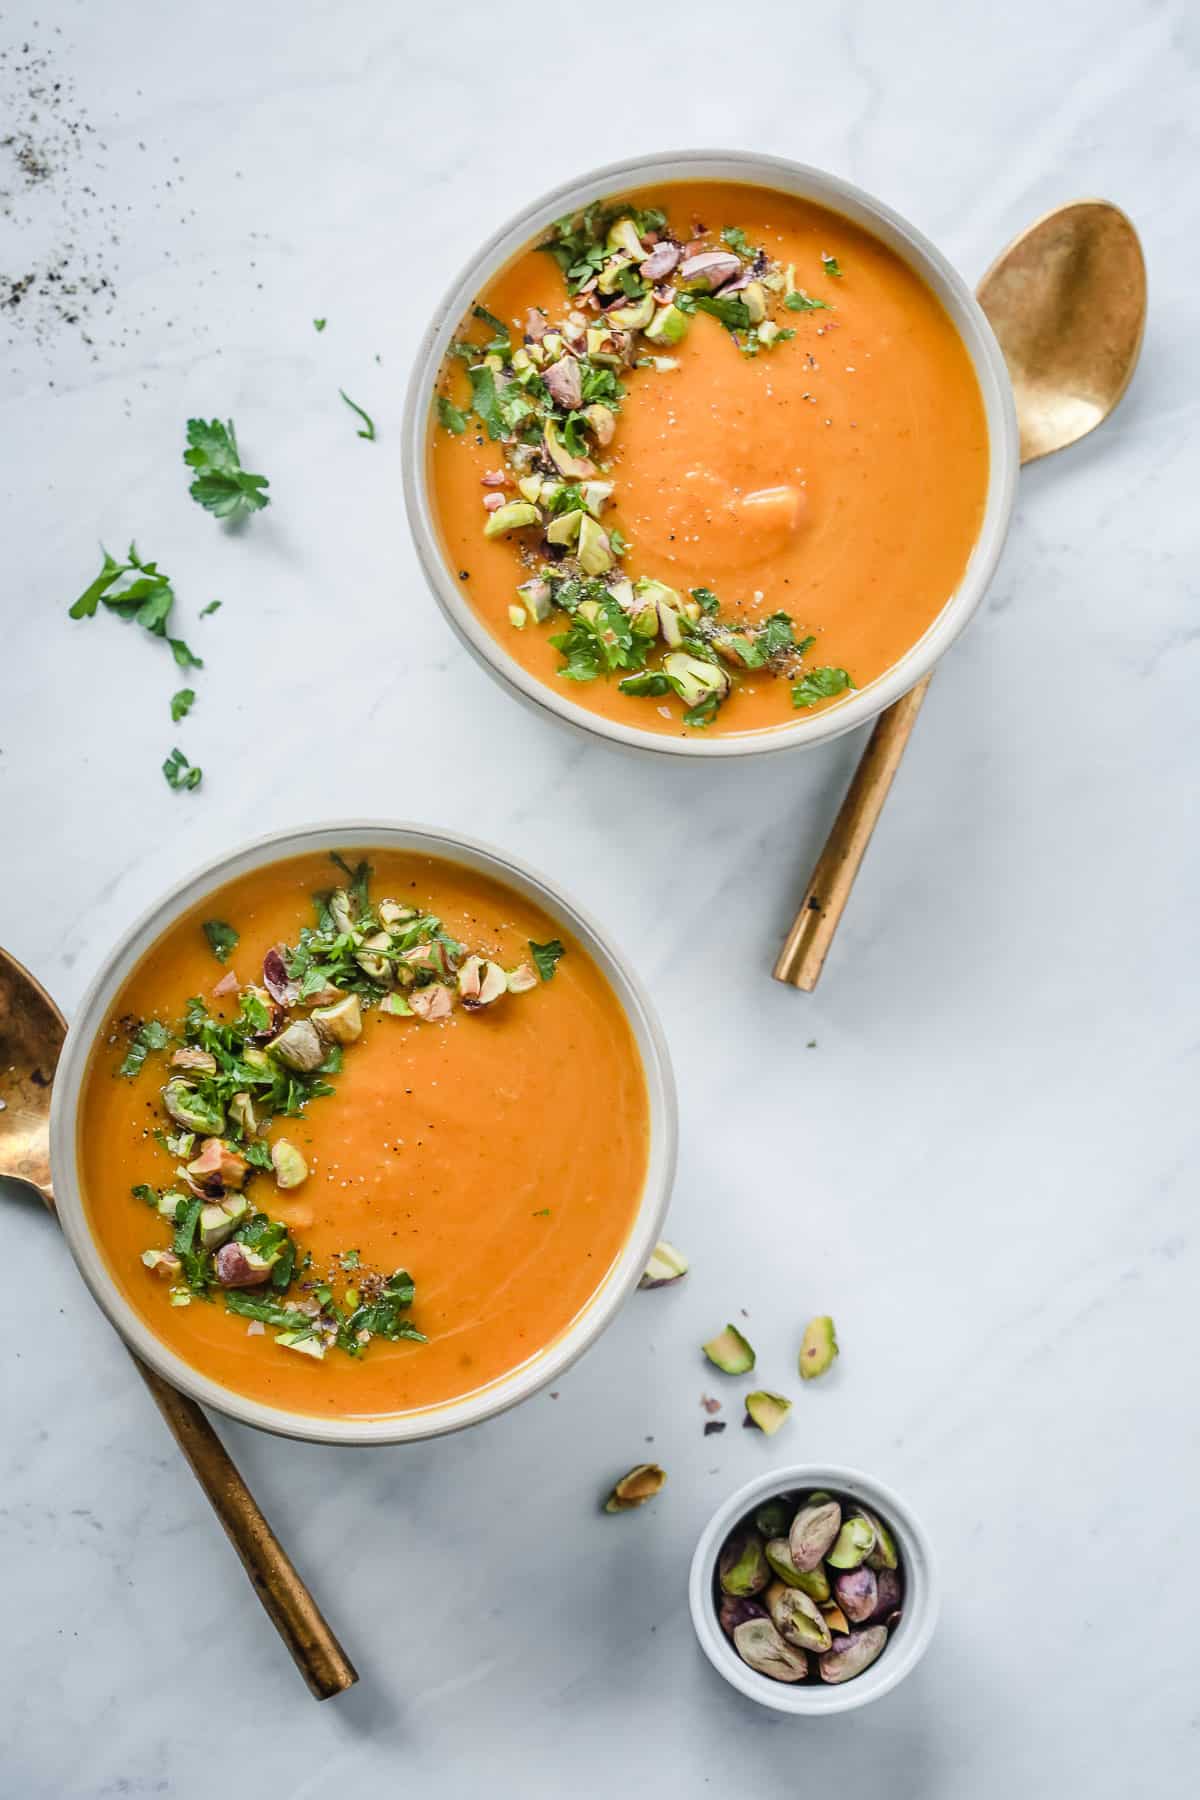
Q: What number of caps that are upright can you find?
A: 0